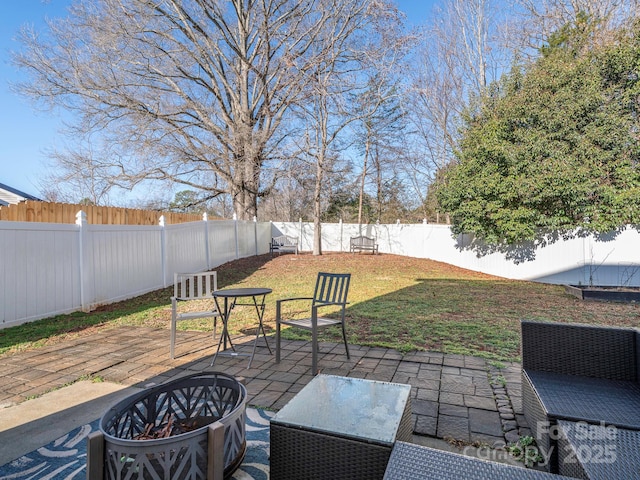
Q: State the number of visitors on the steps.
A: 0